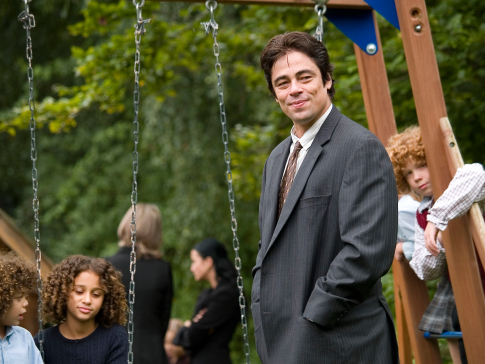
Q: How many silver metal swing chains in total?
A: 4